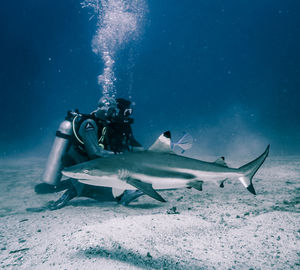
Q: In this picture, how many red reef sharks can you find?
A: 0